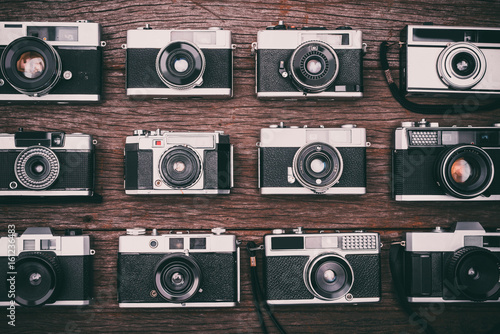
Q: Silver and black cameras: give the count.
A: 12